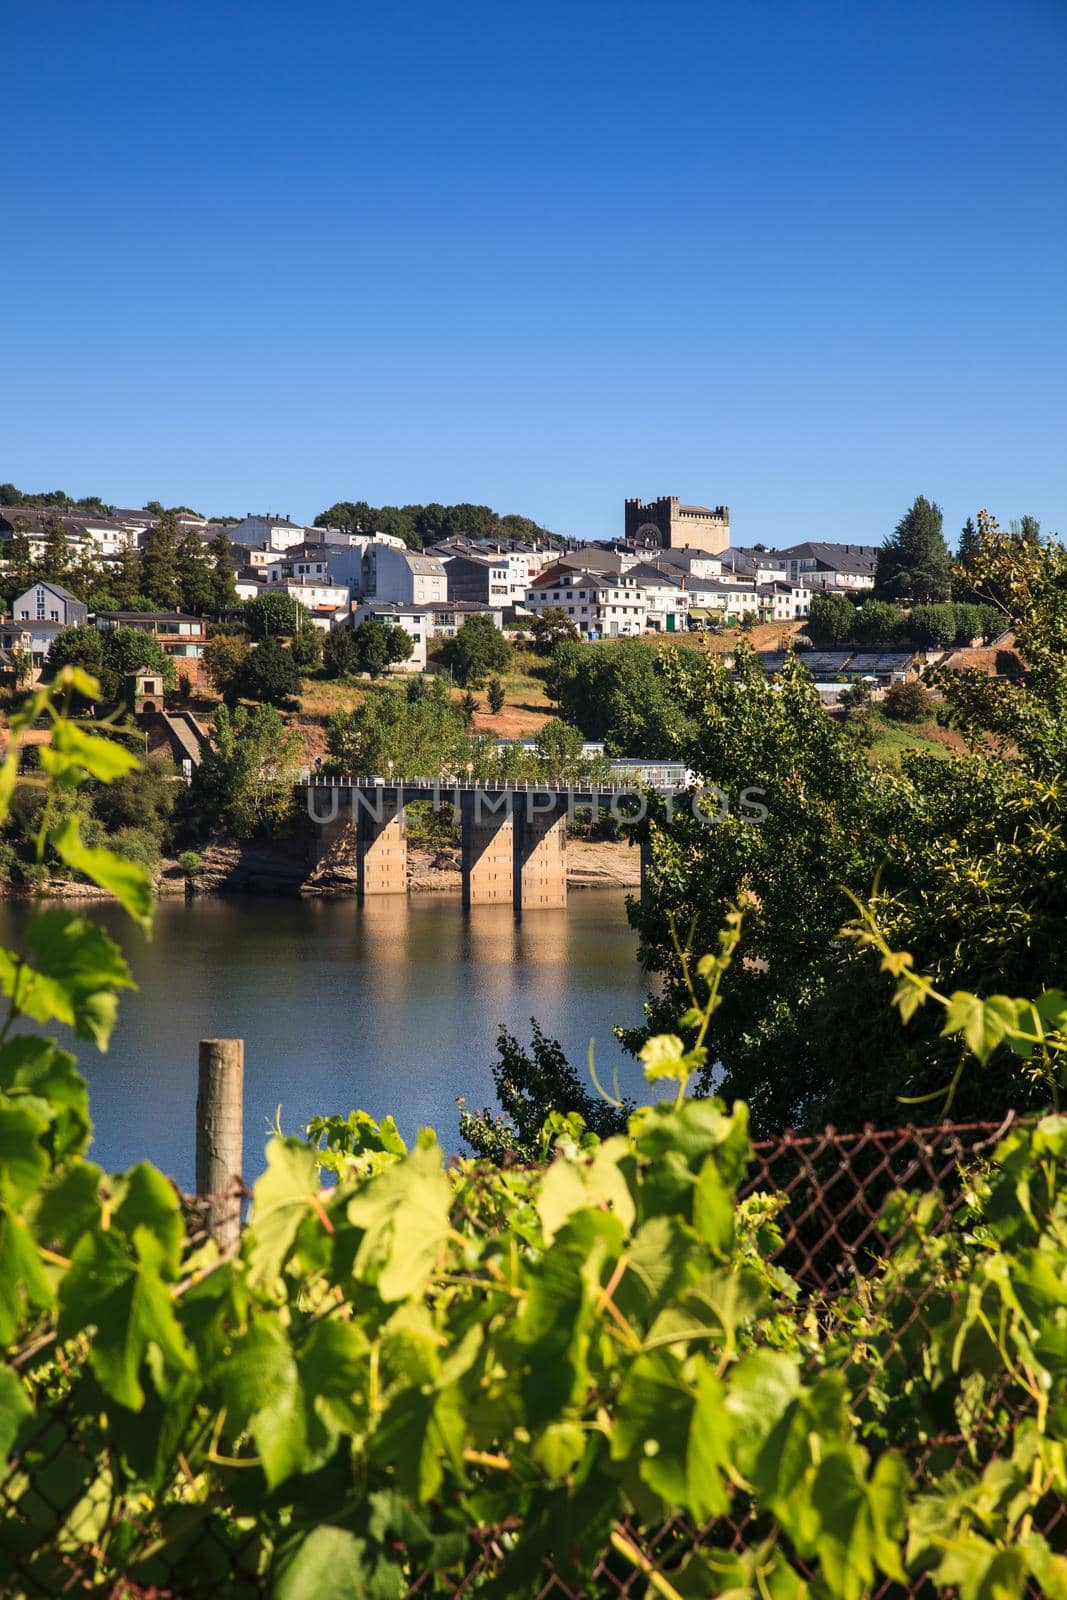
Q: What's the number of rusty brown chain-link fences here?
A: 1